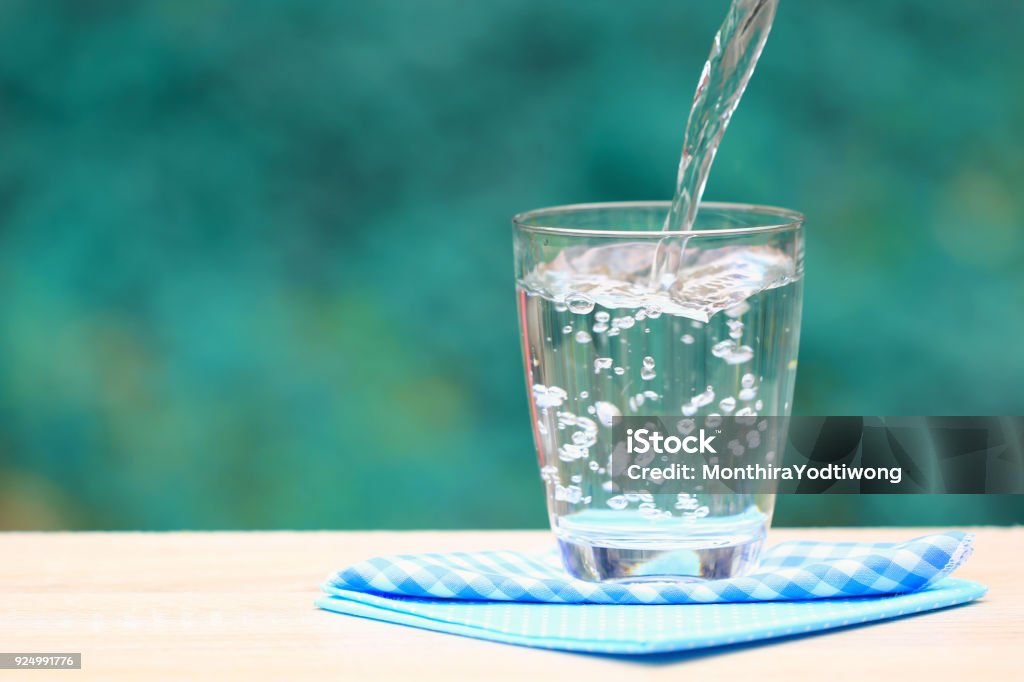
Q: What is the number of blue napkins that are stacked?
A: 2